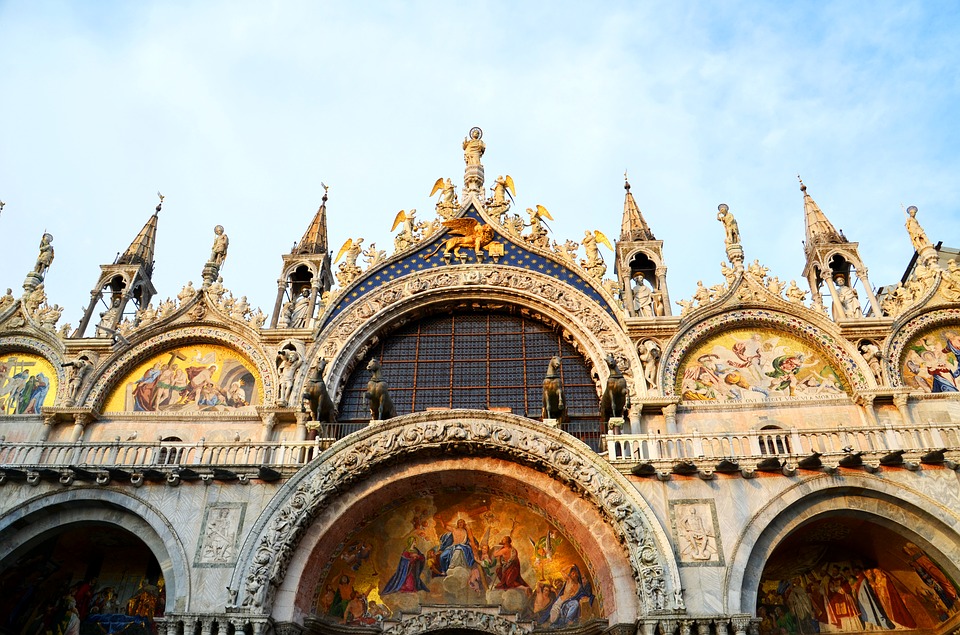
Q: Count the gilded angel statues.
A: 6